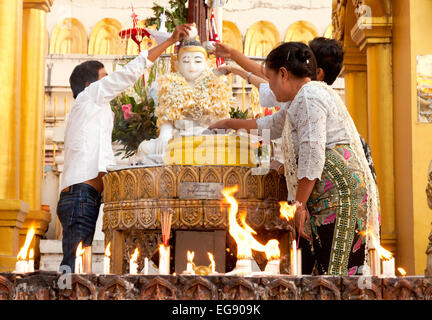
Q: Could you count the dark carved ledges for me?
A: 1